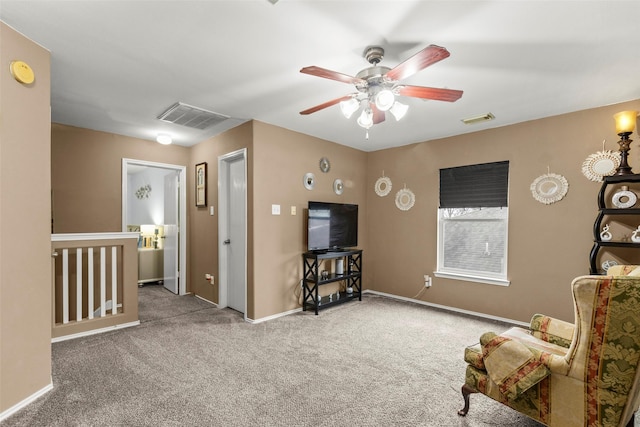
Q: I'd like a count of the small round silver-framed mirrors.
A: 3